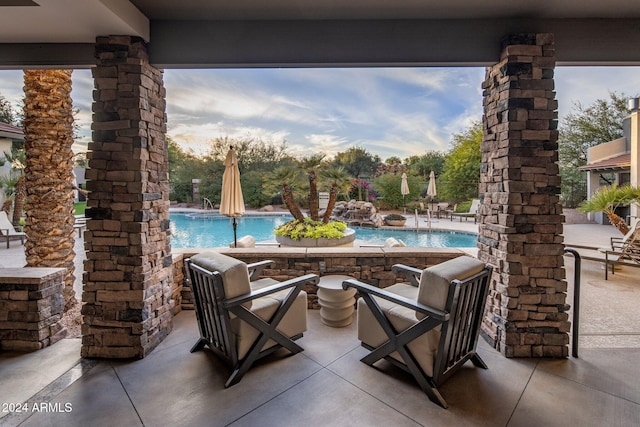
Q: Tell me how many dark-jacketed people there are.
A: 0